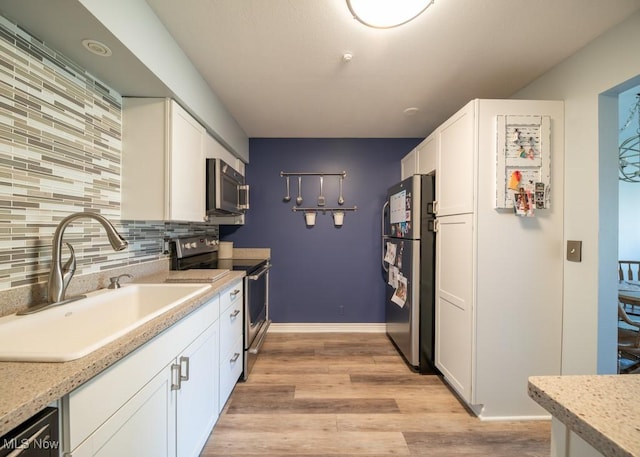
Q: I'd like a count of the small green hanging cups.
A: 0